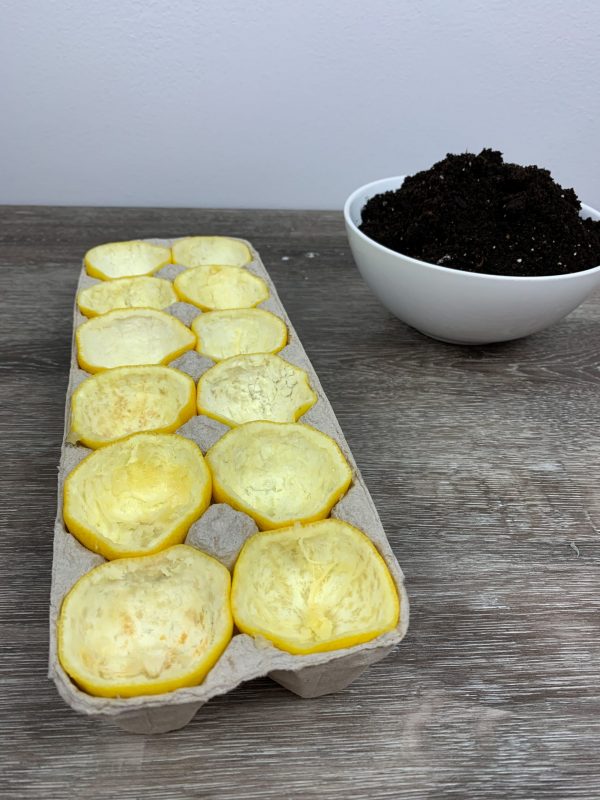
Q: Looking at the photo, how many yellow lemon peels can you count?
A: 12